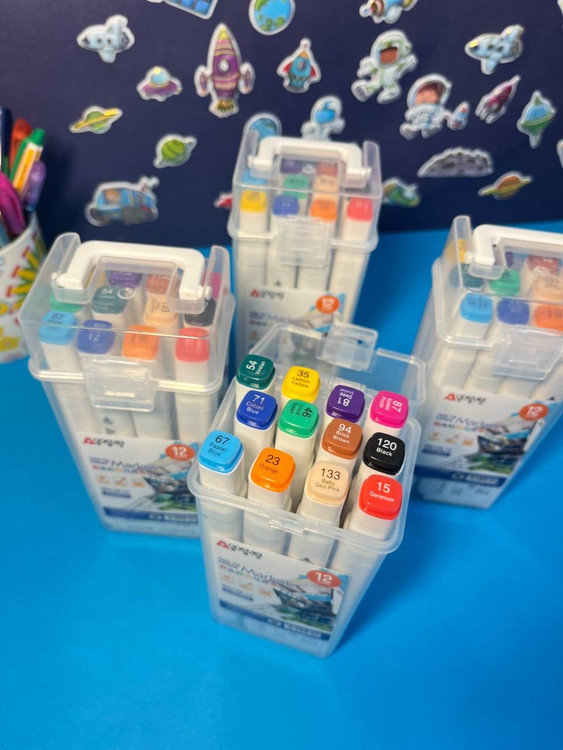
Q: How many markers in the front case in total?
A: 12